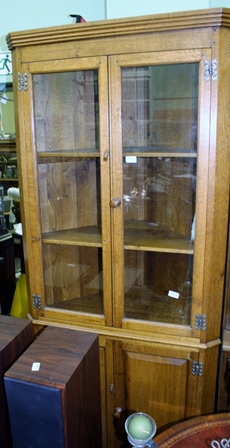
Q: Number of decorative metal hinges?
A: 5